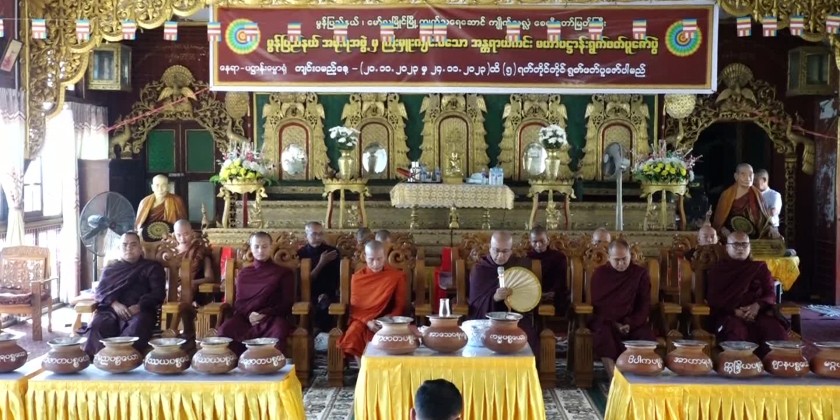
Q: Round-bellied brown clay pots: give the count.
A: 14